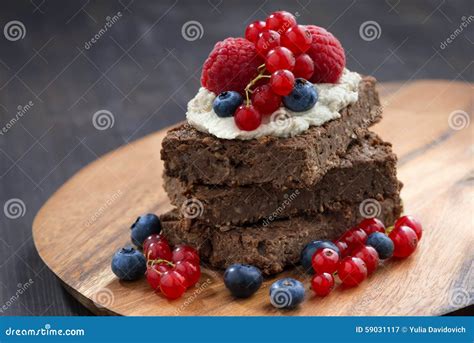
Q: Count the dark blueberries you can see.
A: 8